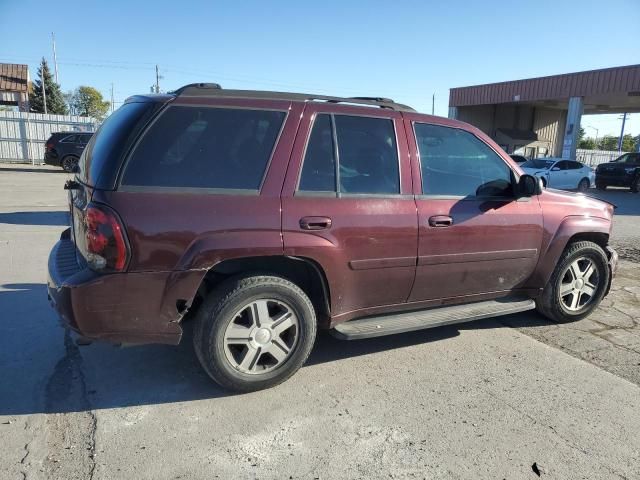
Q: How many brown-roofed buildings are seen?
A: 2